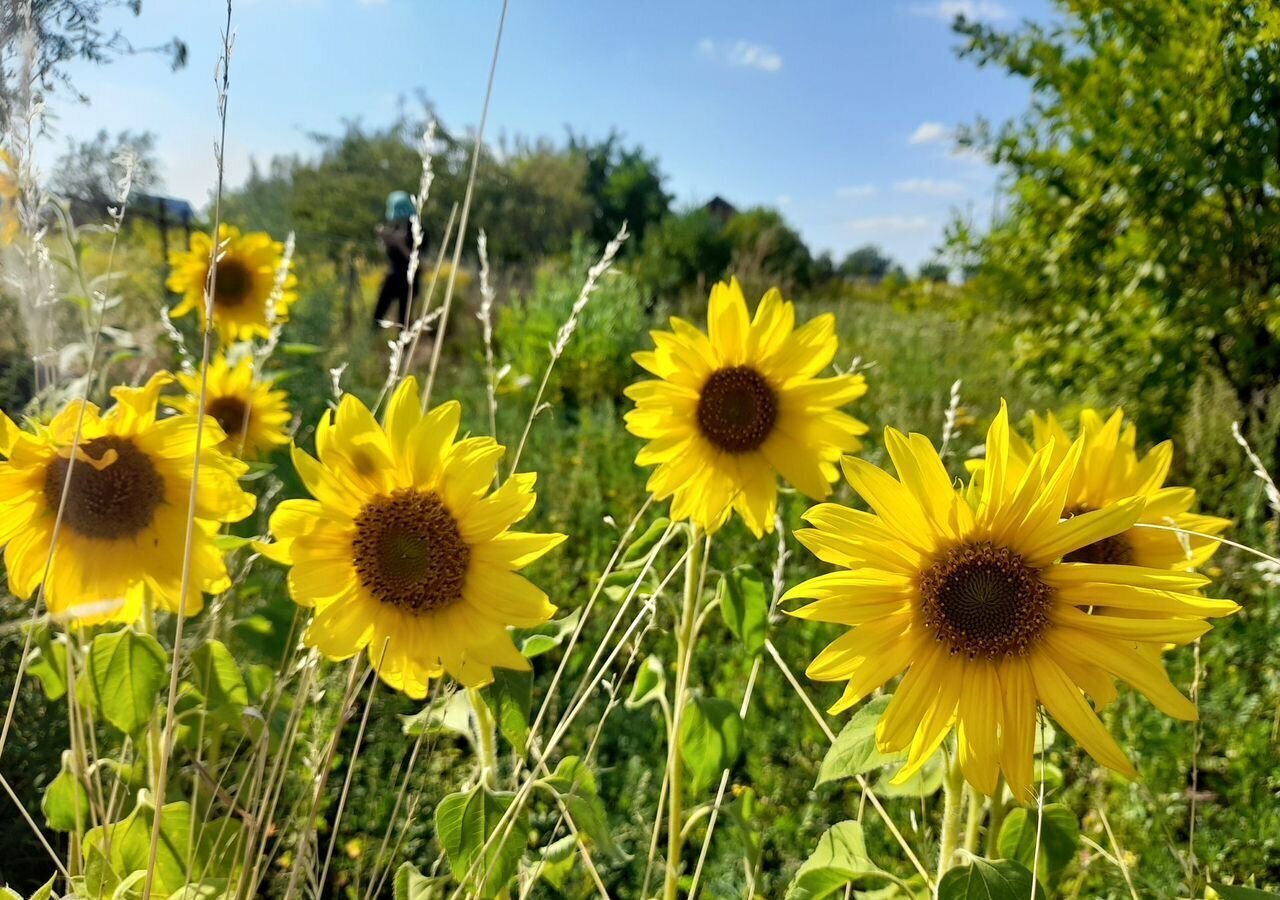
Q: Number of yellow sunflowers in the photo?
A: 7